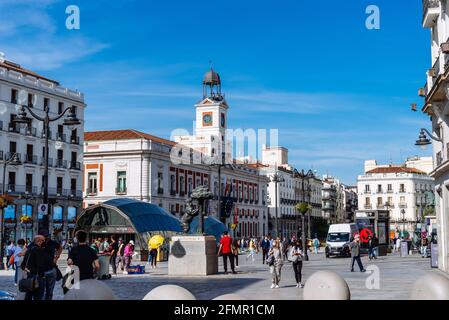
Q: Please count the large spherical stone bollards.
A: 5